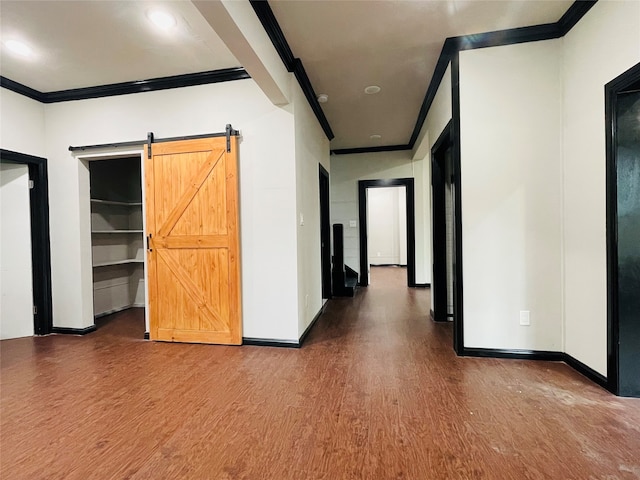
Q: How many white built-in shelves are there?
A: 3